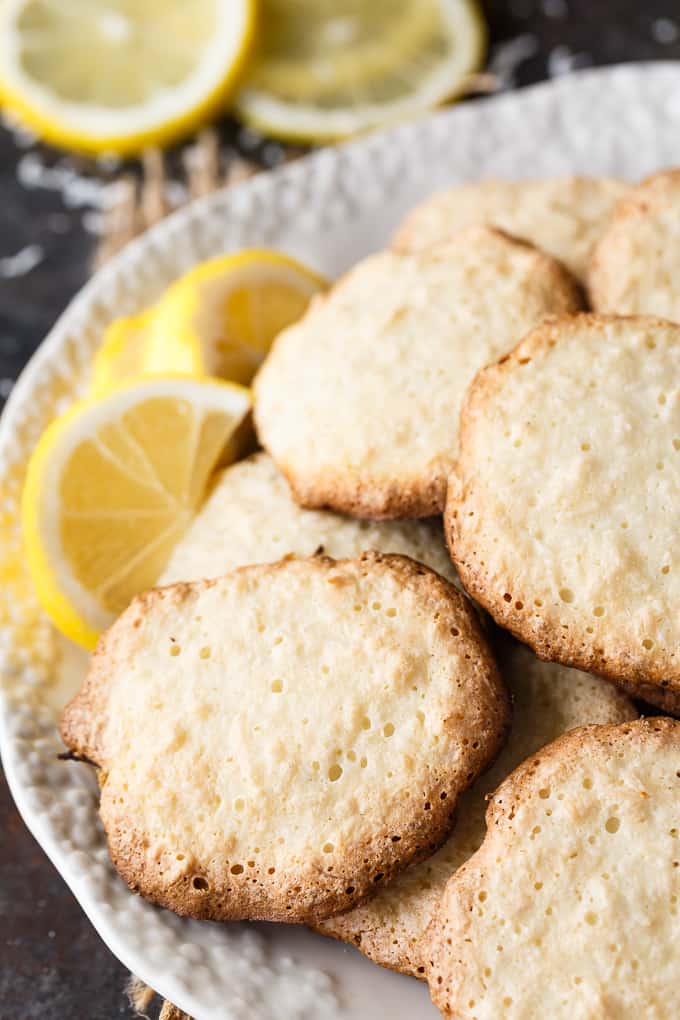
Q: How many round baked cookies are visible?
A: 8